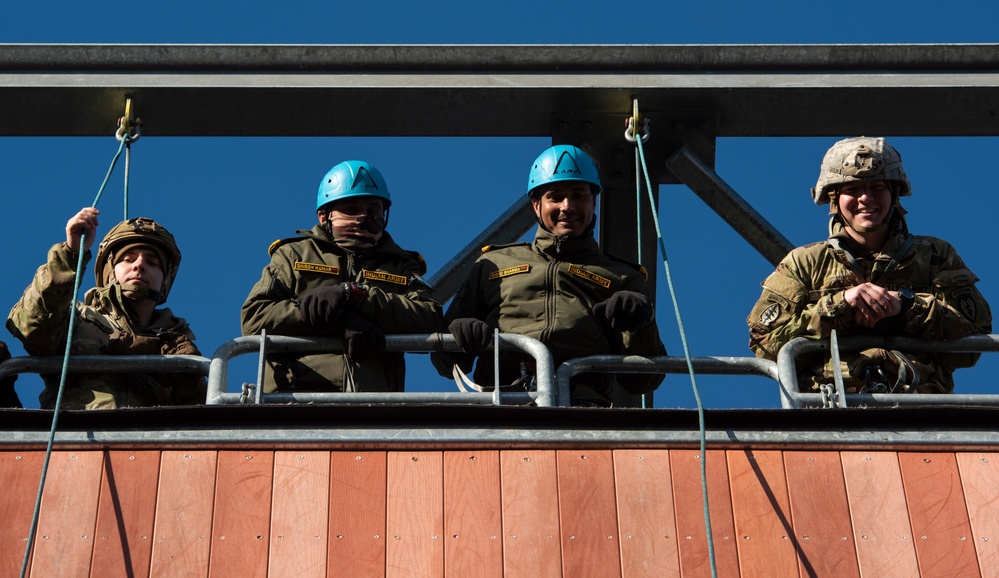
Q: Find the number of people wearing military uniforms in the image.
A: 4